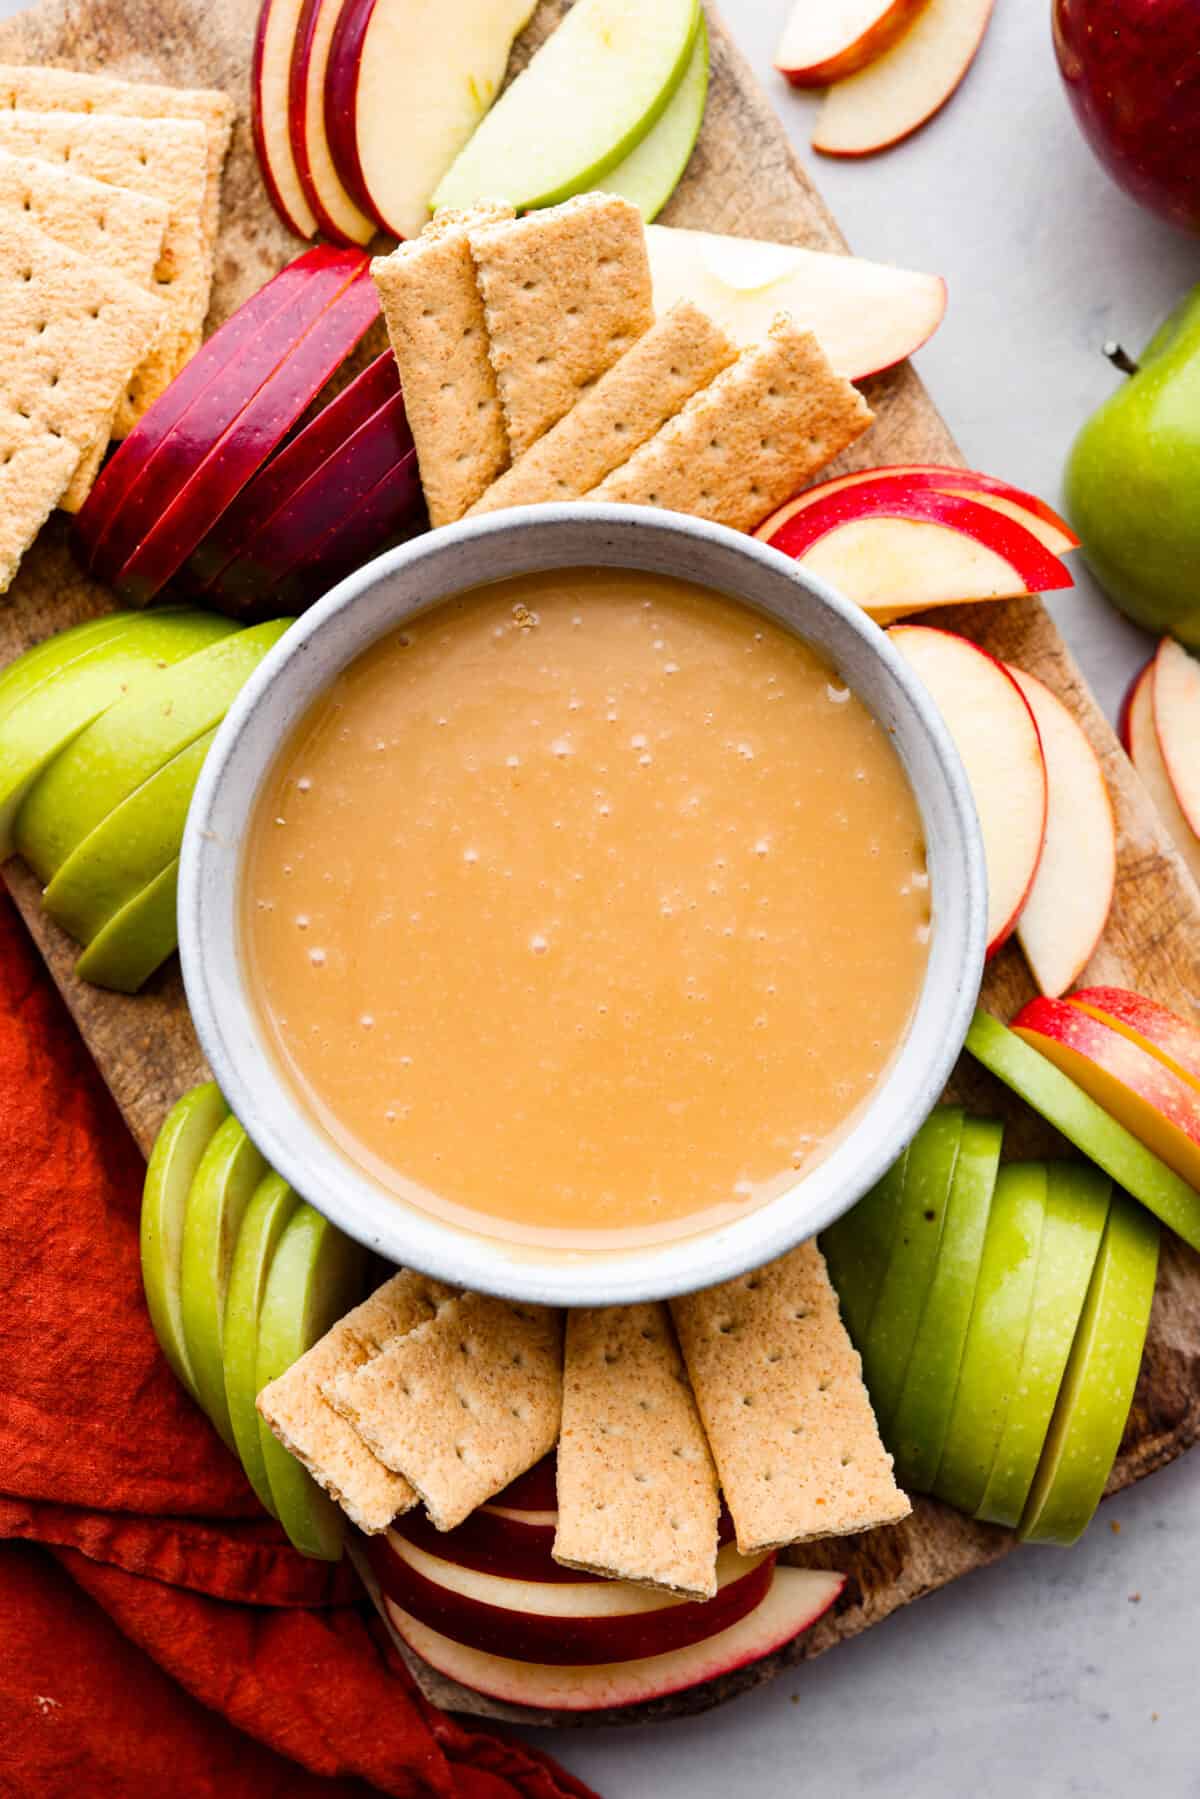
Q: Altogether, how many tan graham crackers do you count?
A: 12